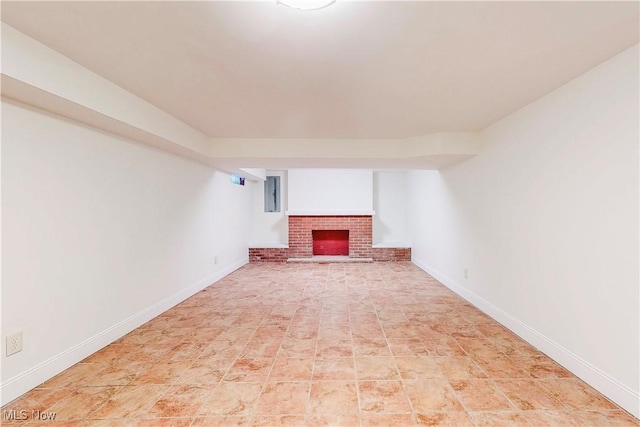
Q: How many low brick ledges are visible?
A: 2